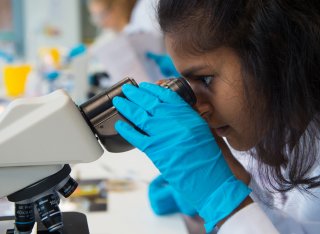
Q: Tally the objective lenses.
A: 3